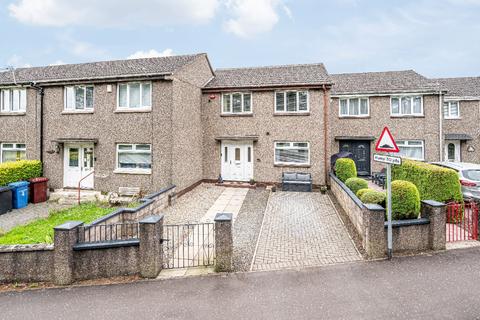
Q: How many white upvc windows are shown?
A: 12